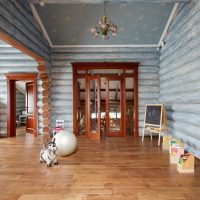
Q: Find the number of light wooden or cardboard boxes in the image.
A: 3